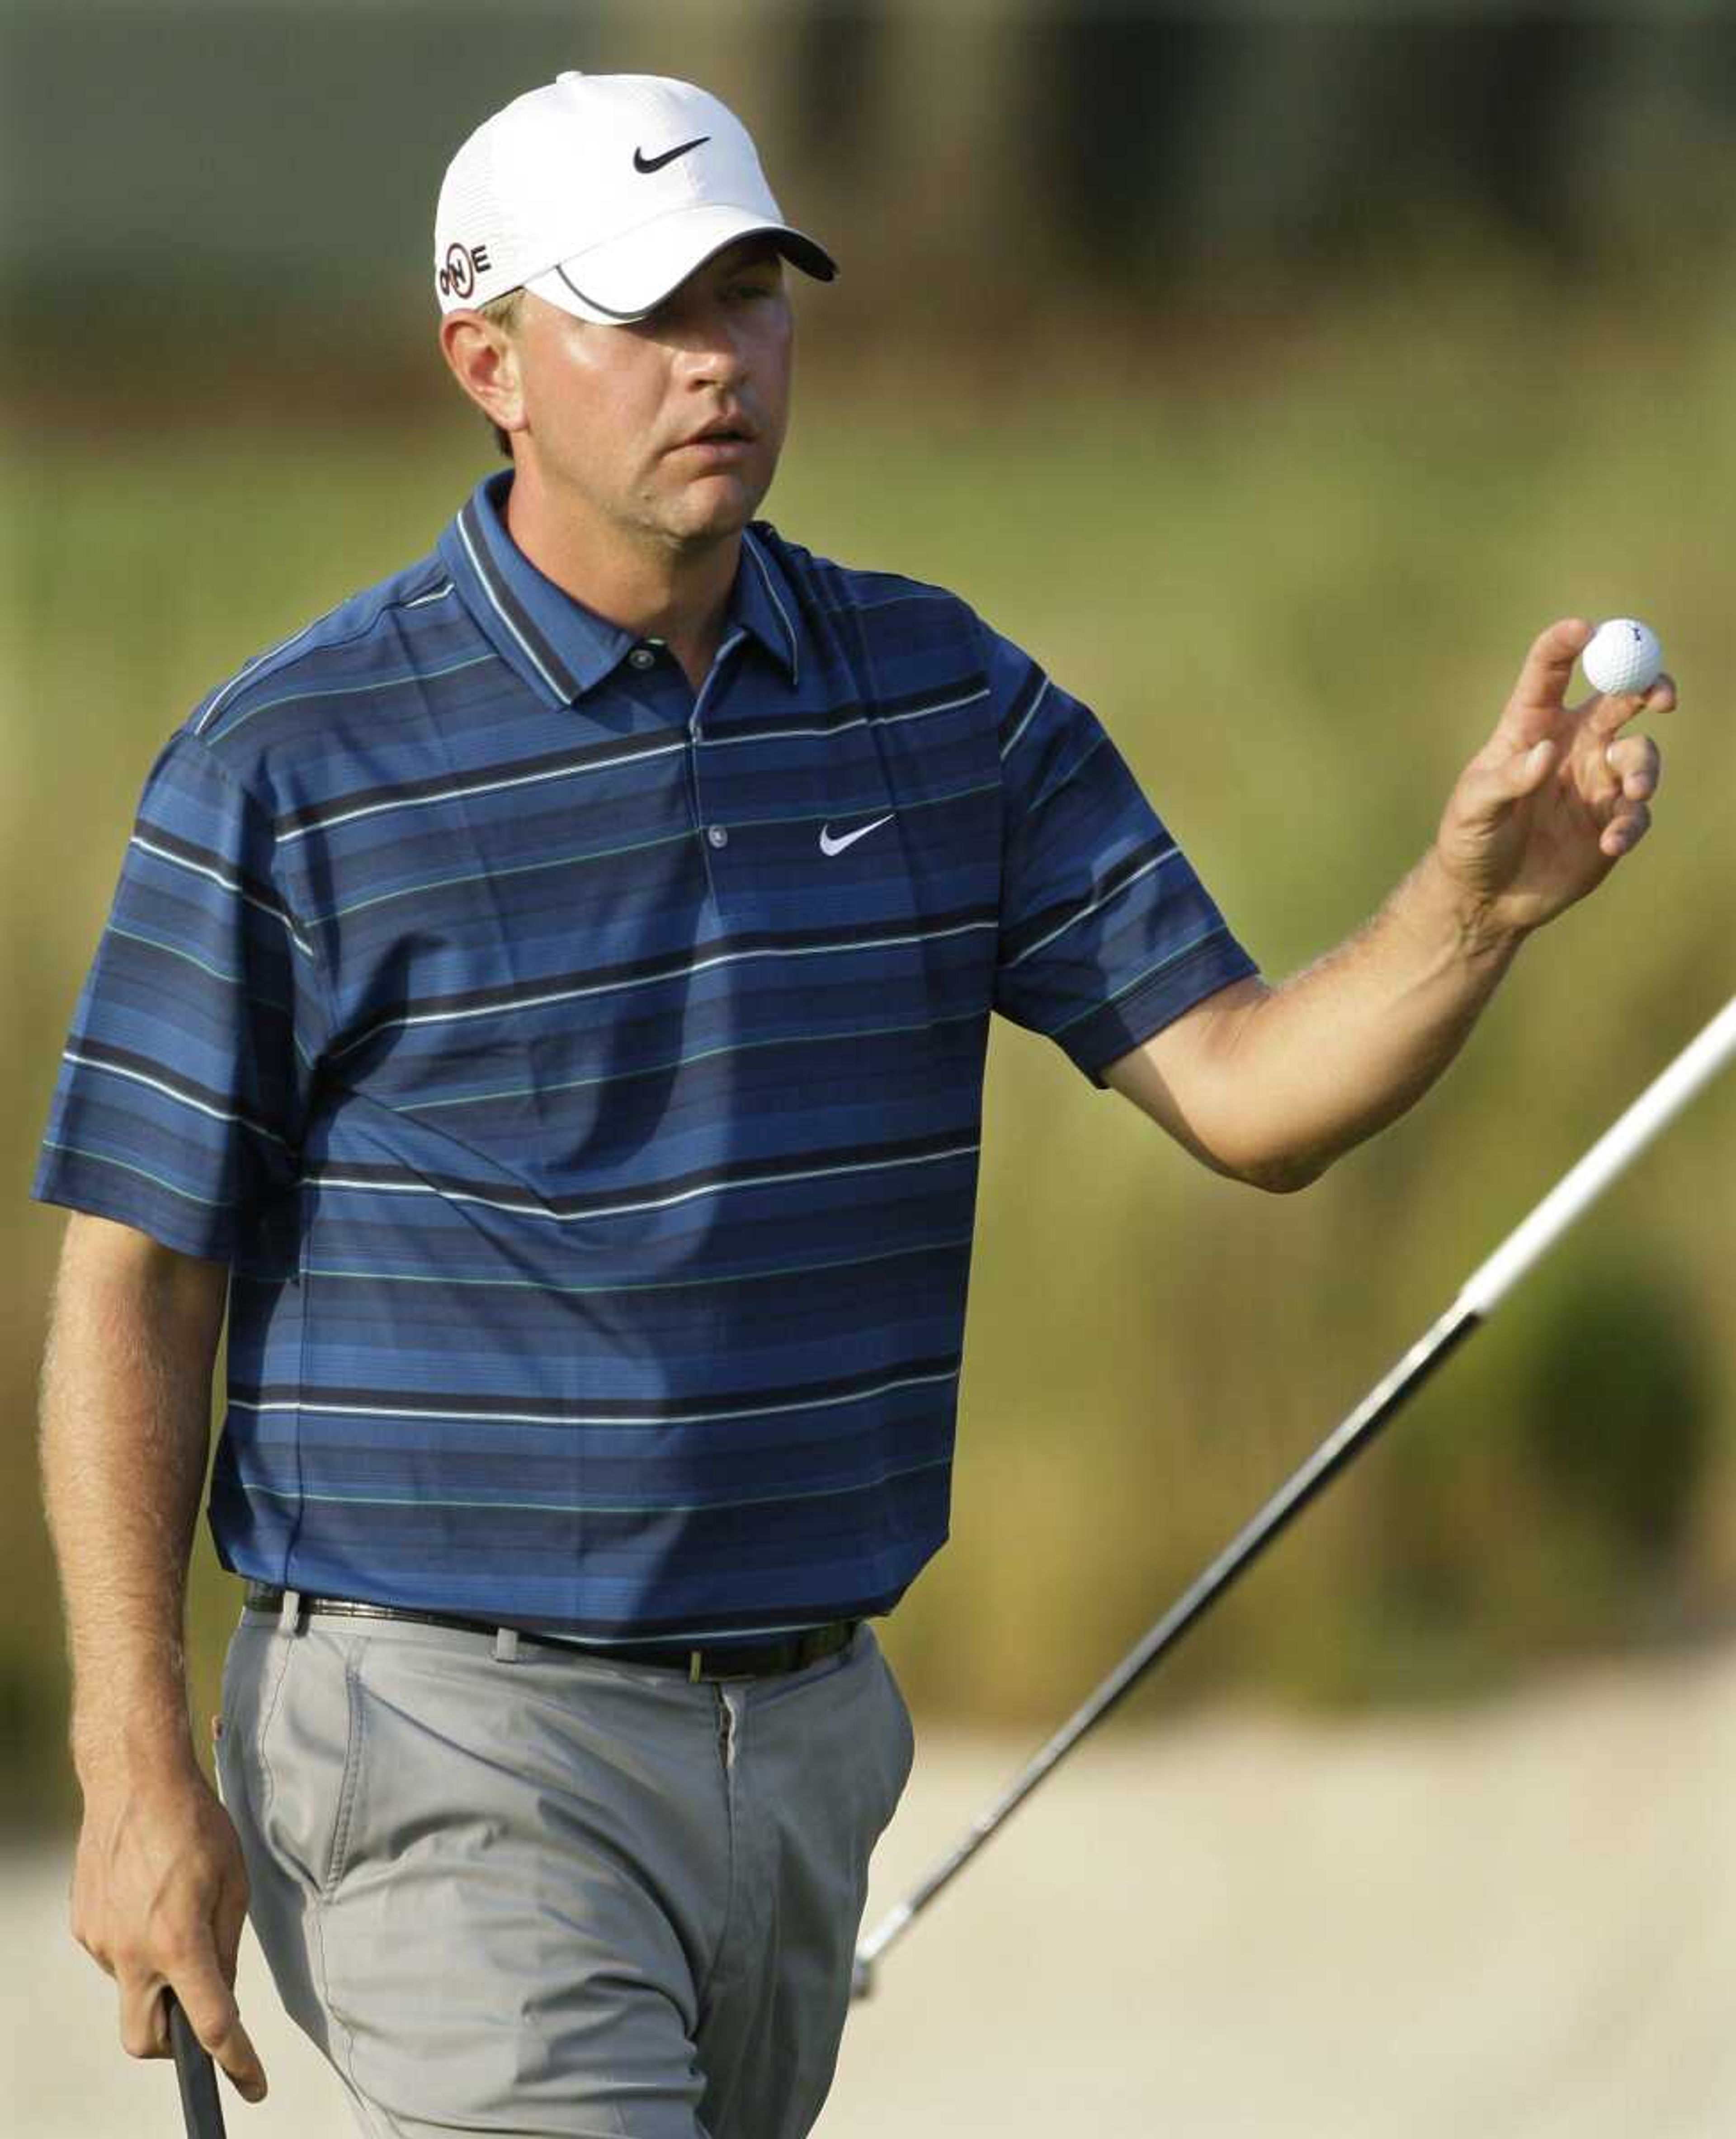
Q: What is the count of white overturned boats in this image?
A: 0